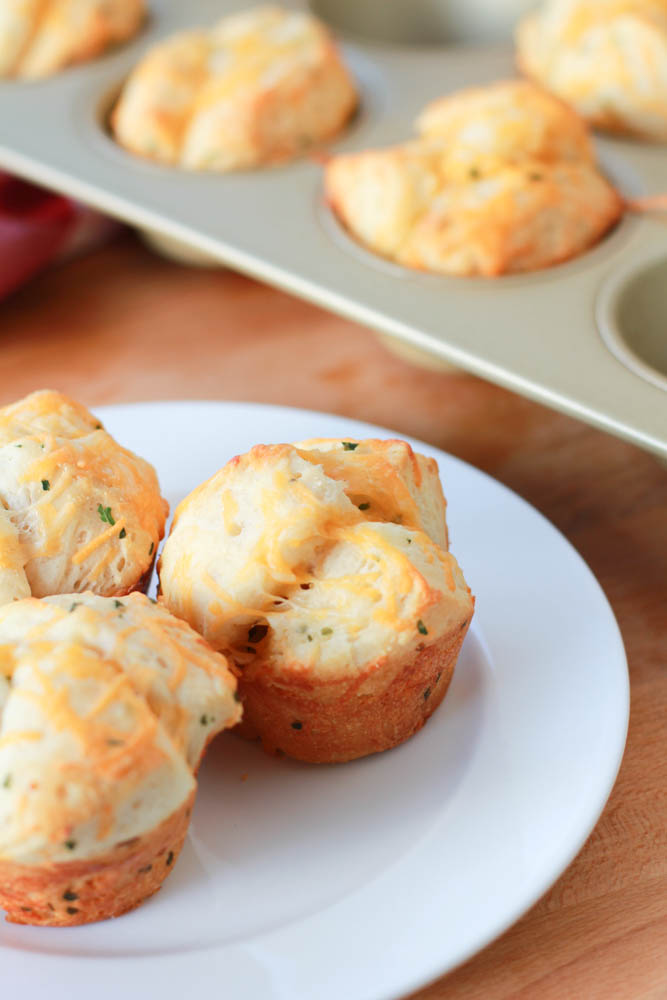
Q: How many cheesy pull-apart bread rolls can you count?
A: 7